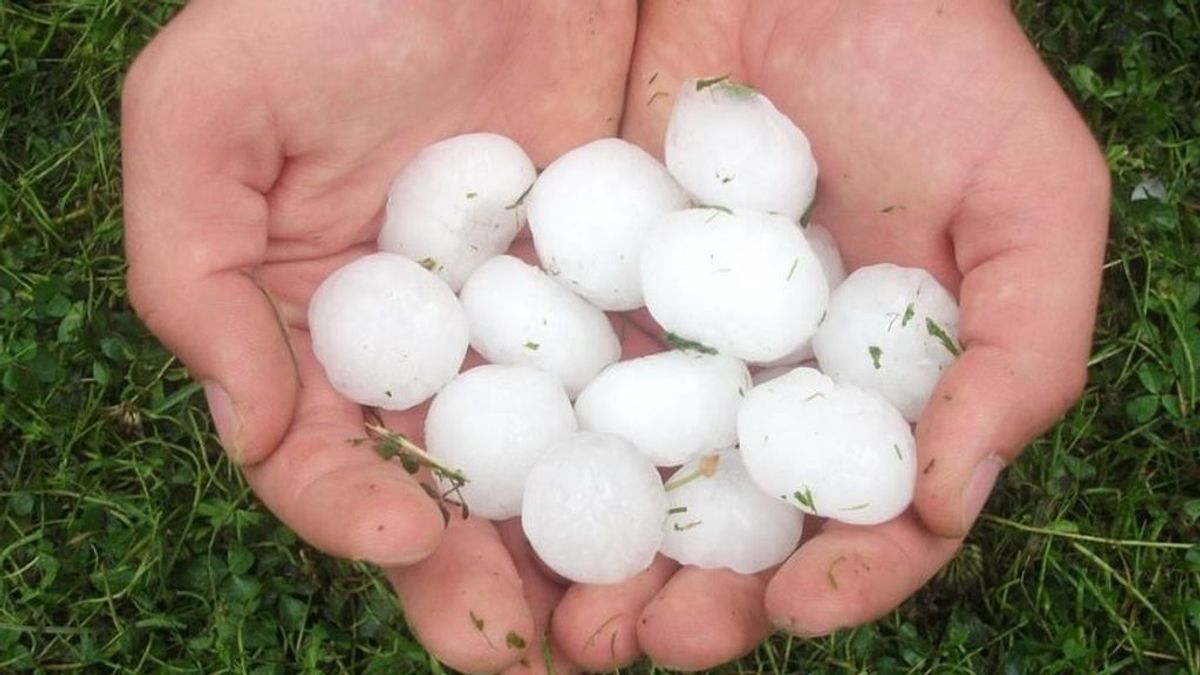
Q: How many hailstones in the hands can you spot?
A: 13